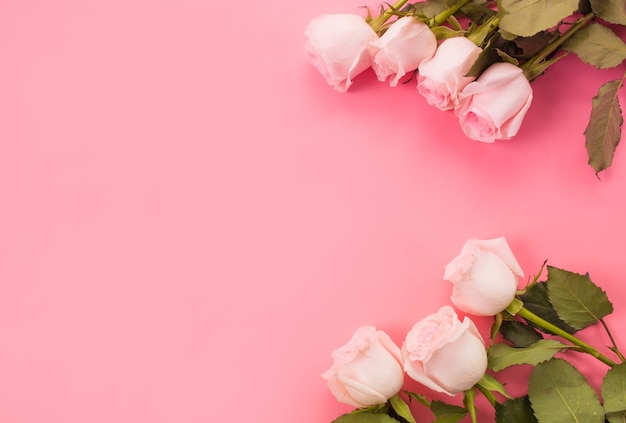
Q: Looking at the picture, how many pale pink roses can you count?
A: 7